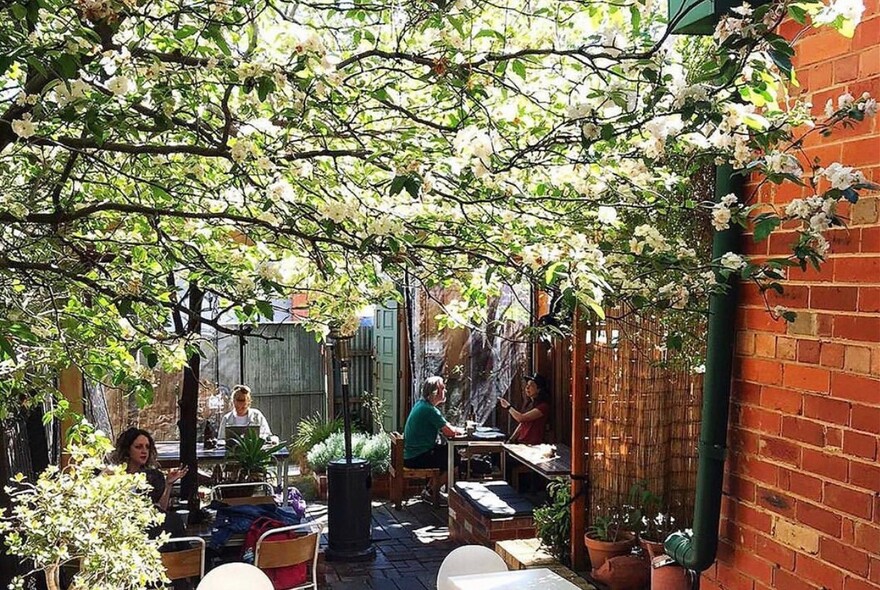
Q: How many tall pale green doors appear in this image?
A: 1